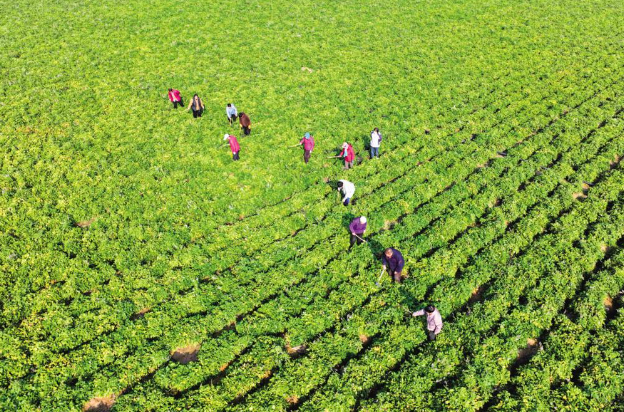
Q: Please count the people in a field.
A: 12